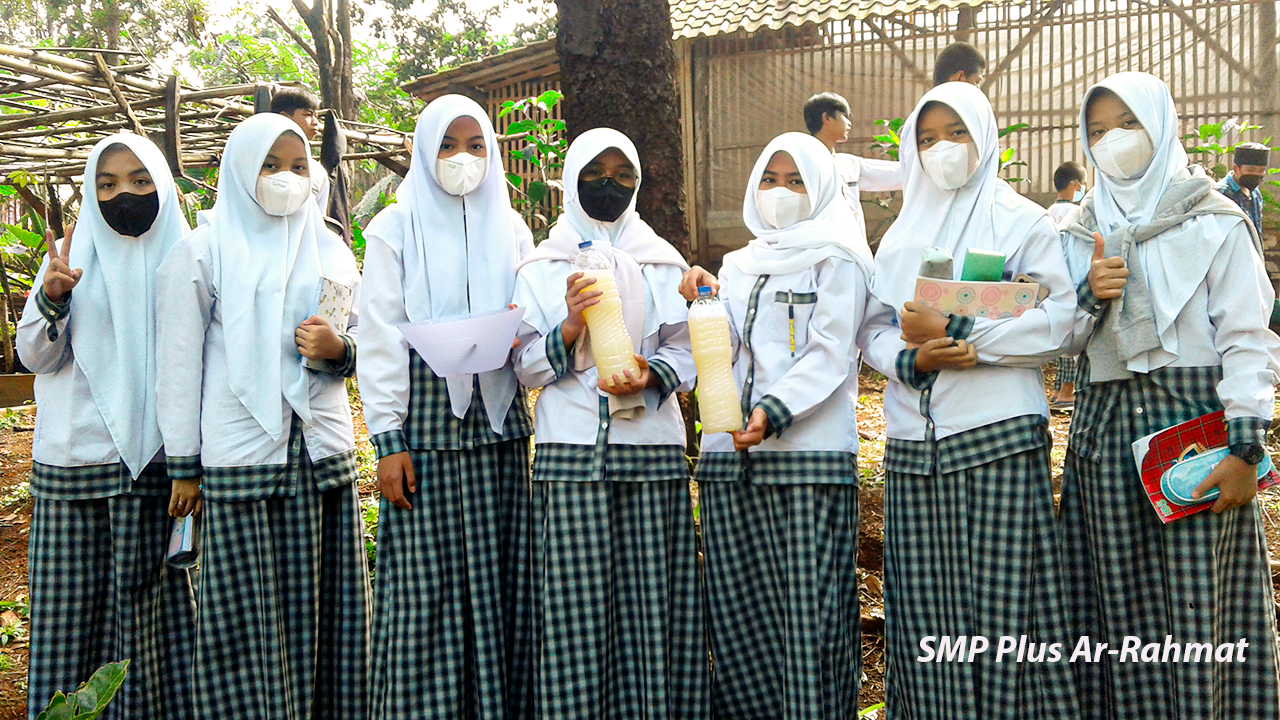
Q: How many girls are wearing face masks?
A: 7